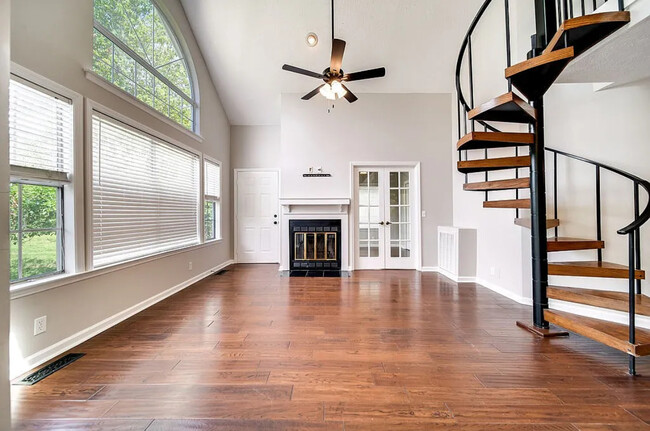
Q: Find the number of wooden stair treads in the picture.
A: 12